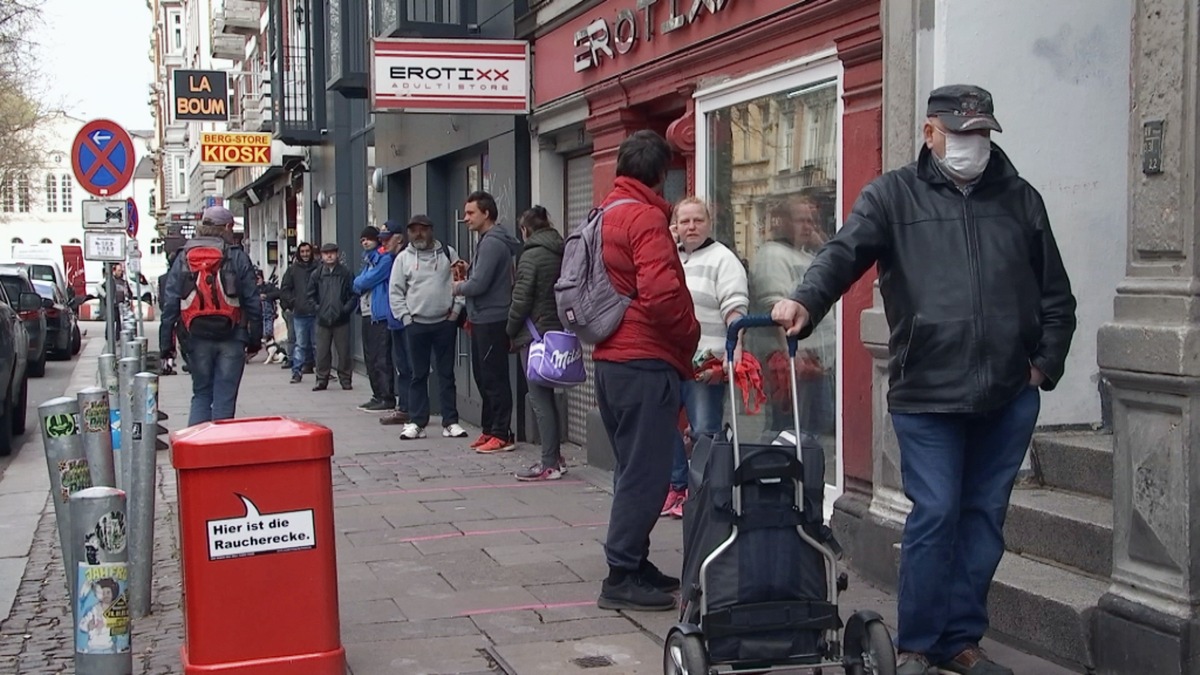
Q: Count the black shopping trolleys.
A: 1